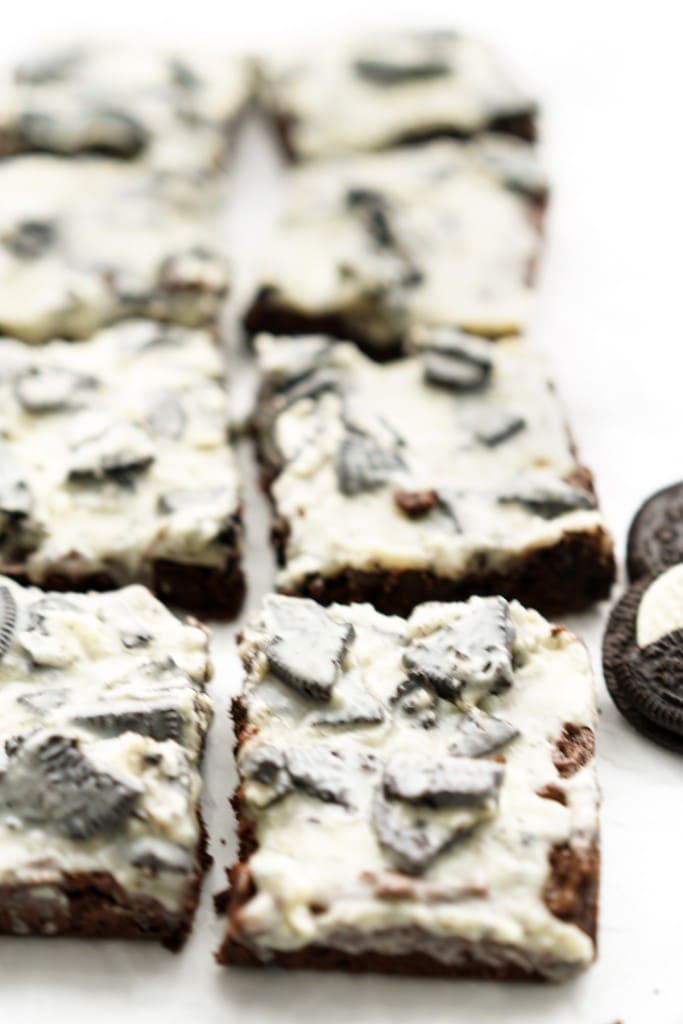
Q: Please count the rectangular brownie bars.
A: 8